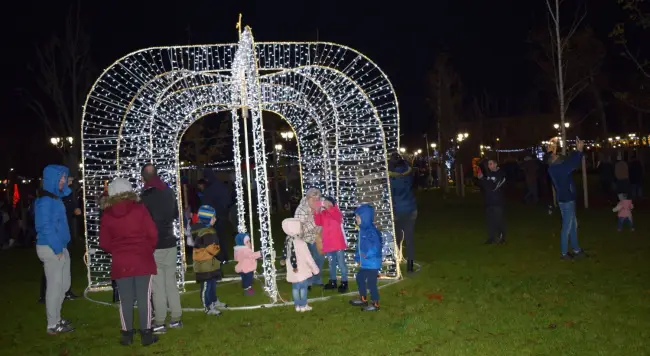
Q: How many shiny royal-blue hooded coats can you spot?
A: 2